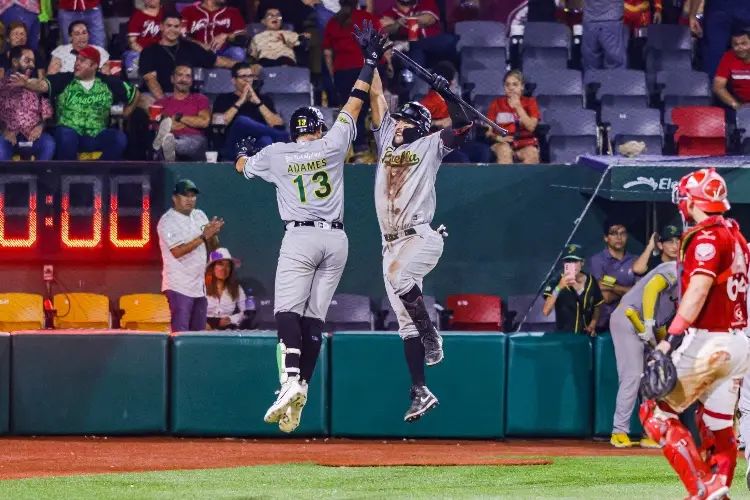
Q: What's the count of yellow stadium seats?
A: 3